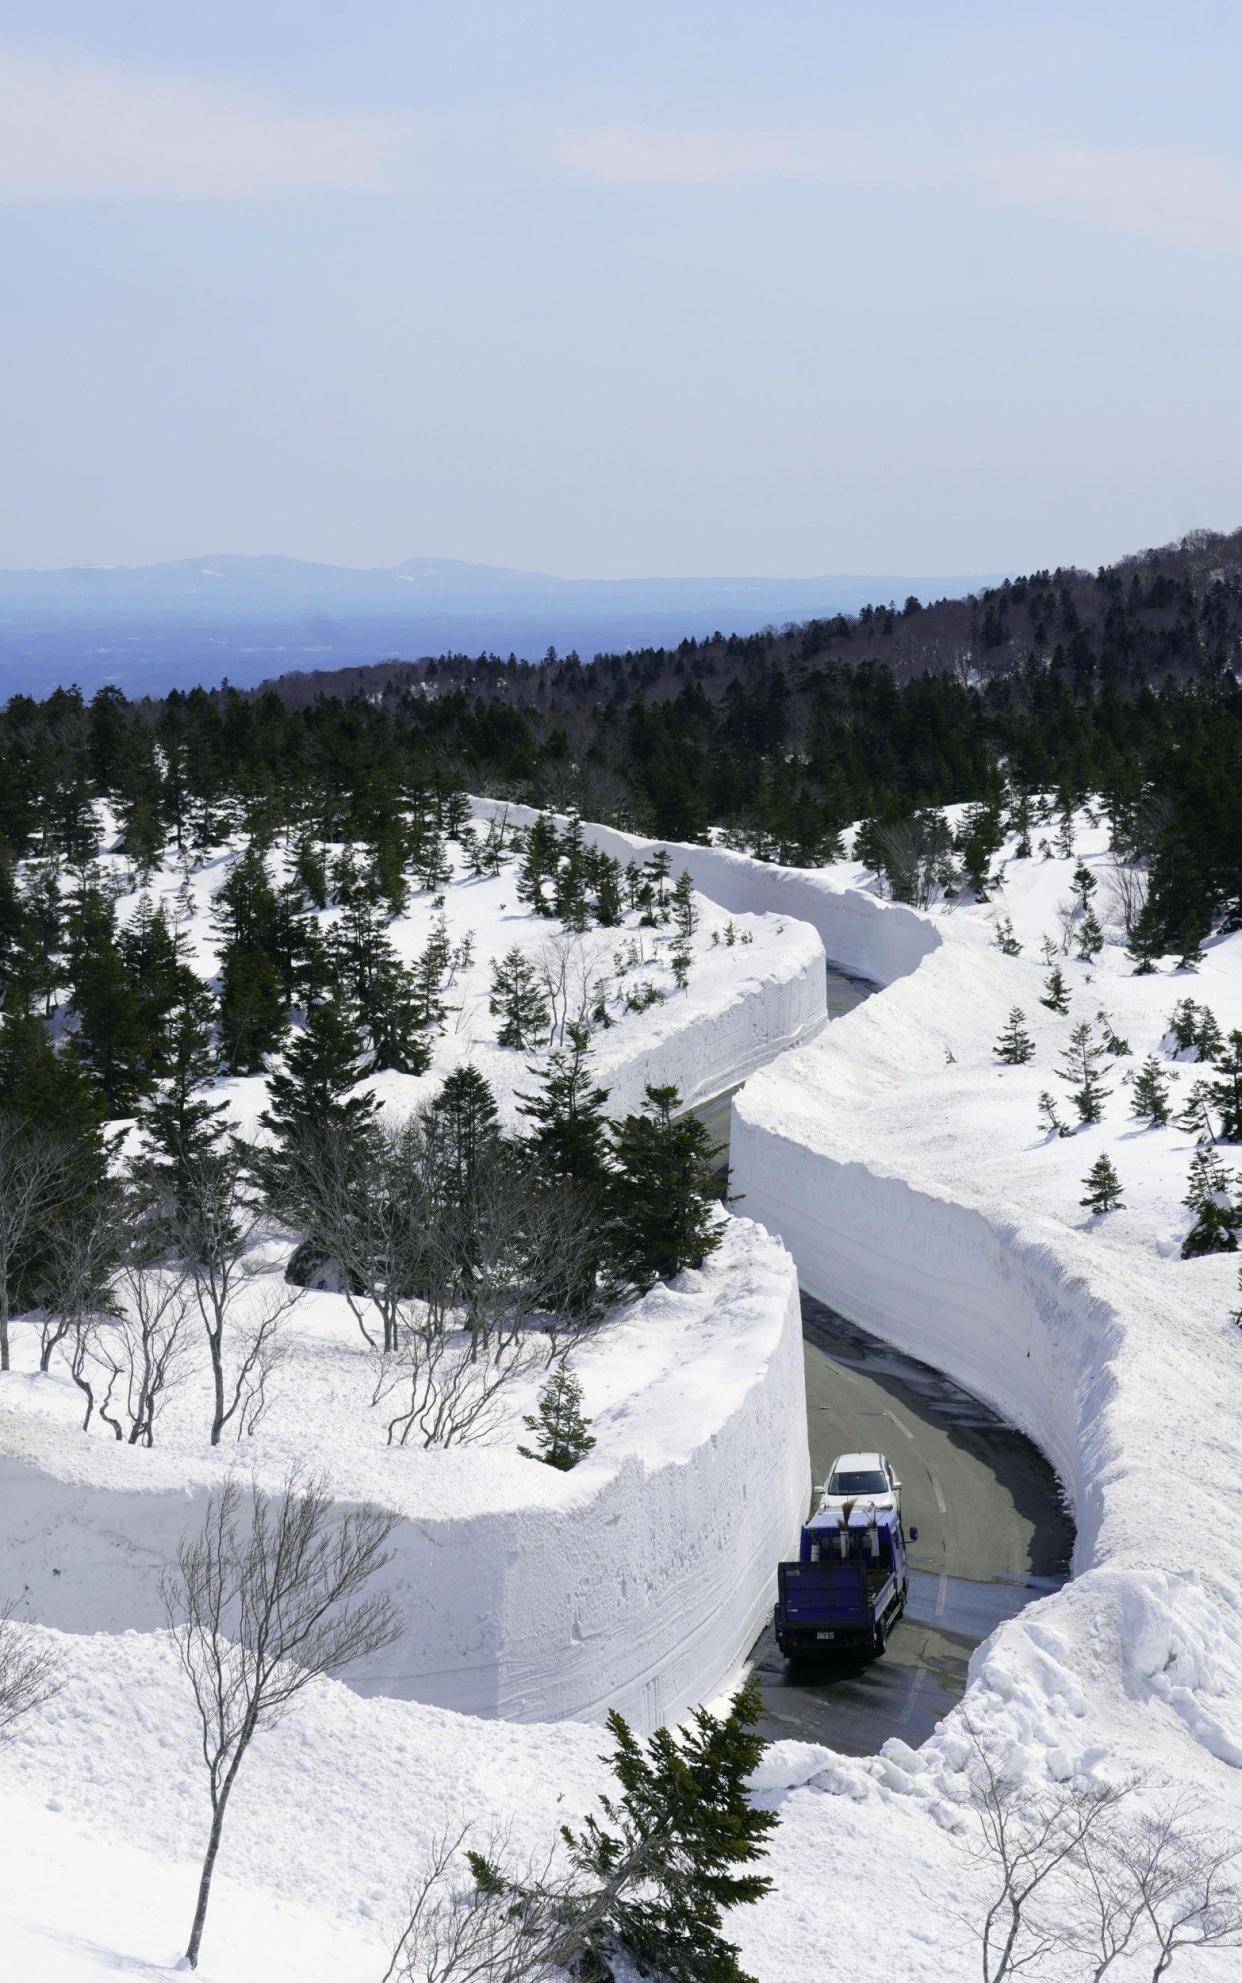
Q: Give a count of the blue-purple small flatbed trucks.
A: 1